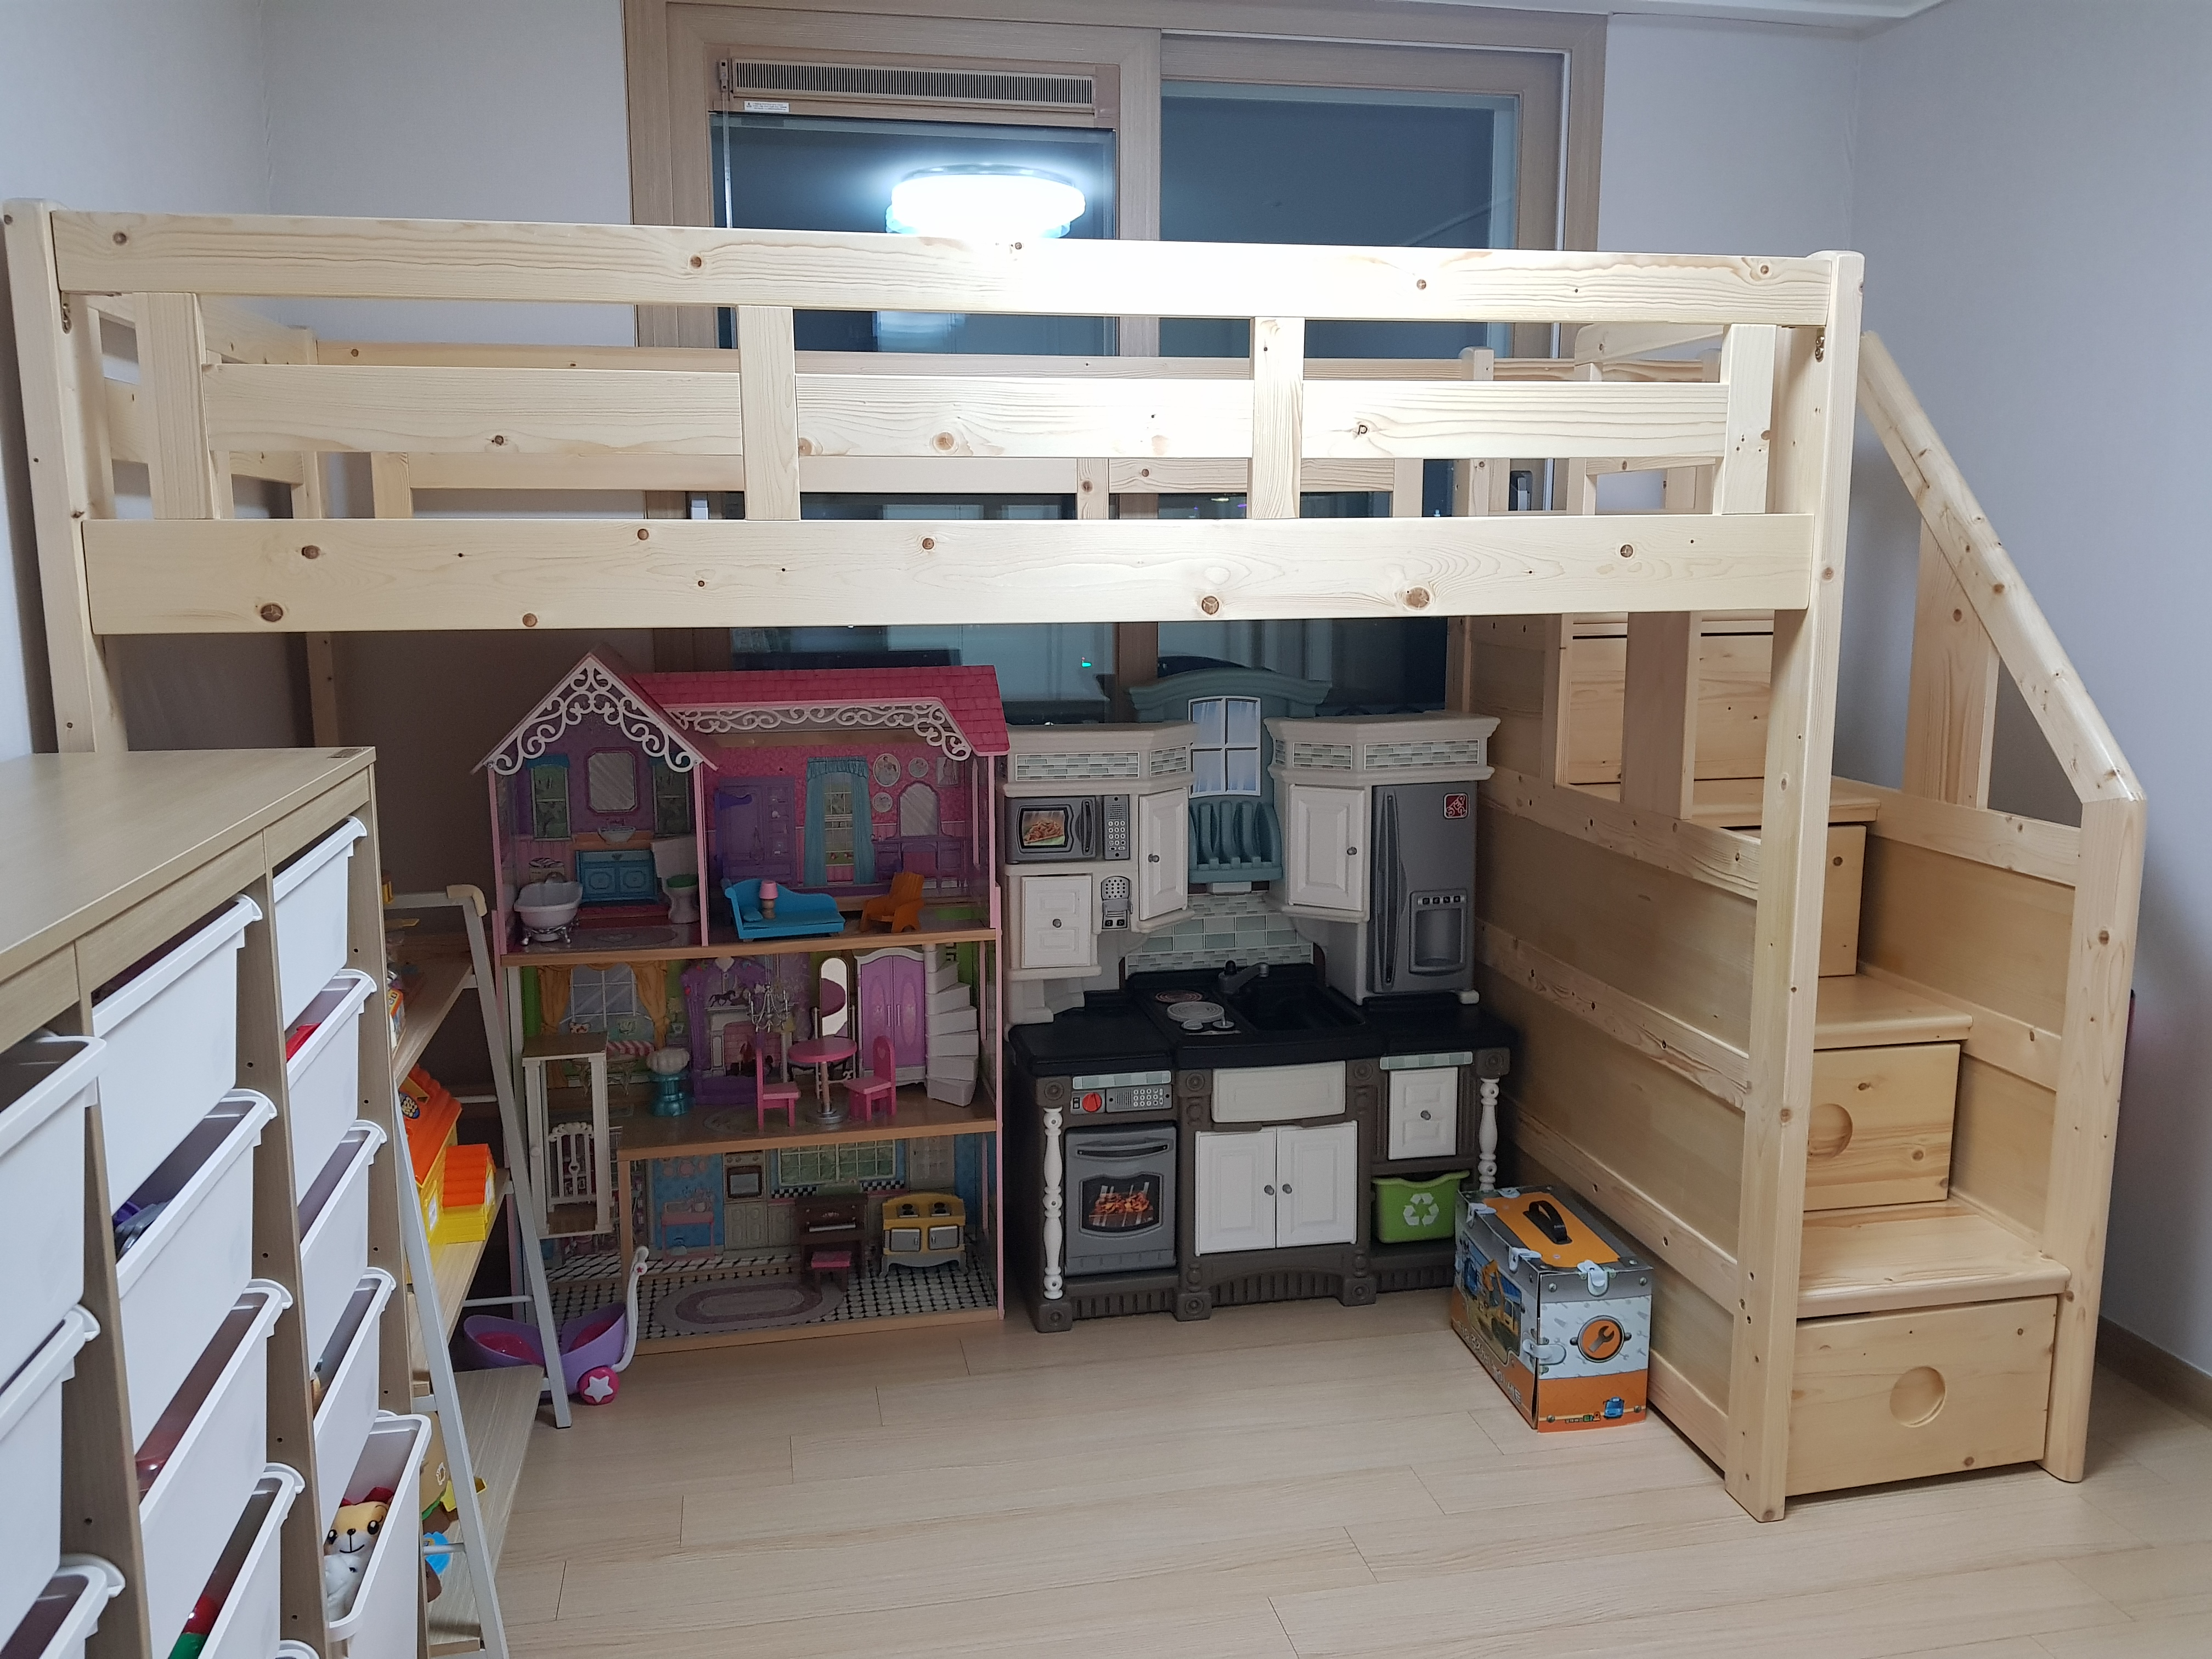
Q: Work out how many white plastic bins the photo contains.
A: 13